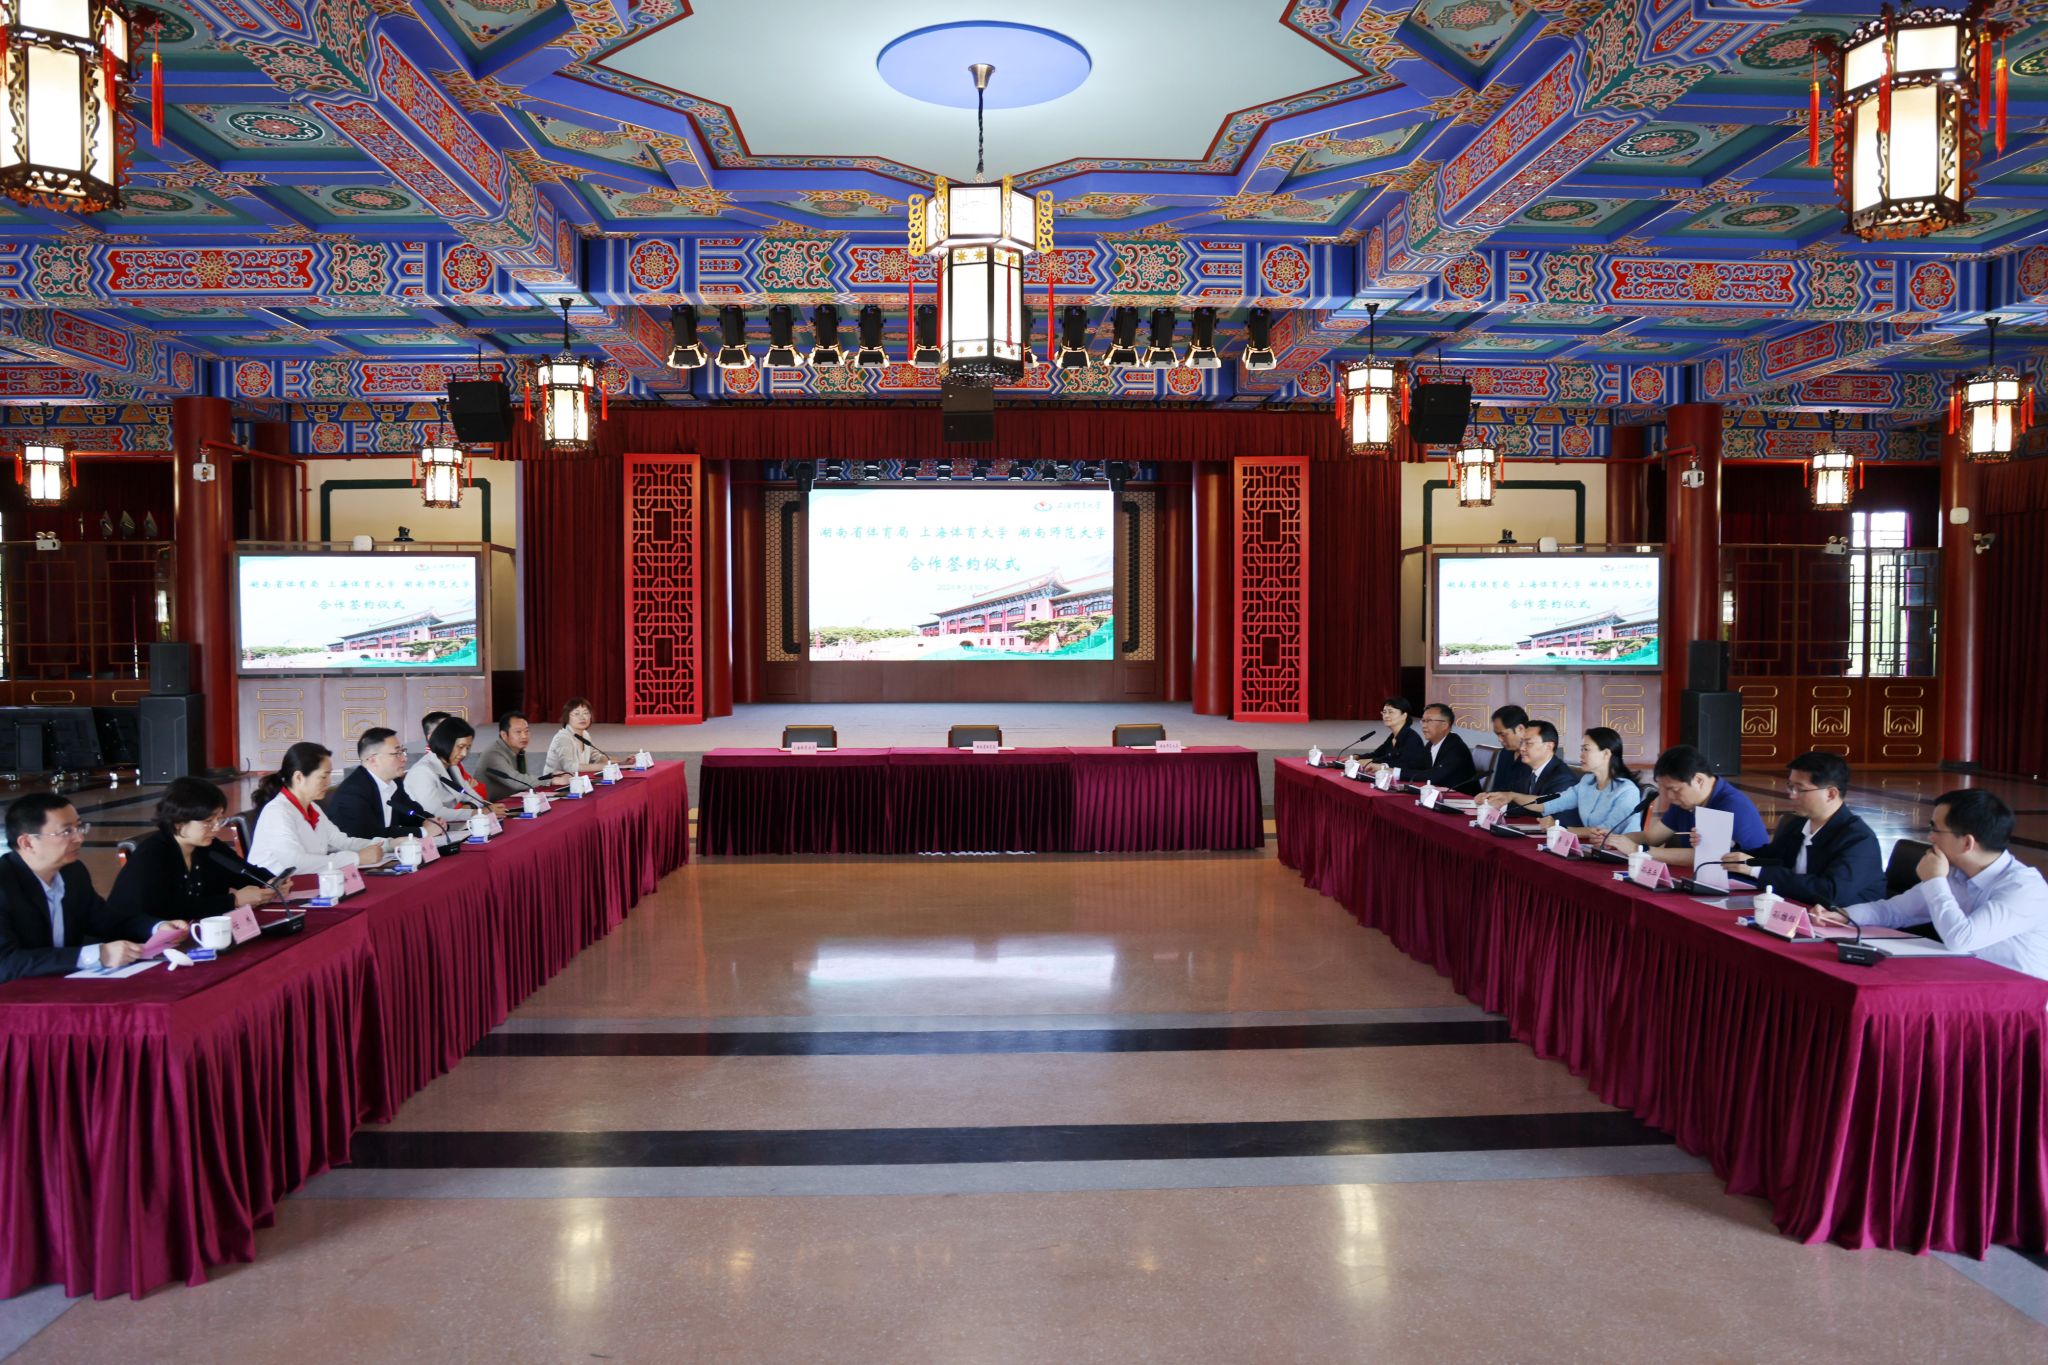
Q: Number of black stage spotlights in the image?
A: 12